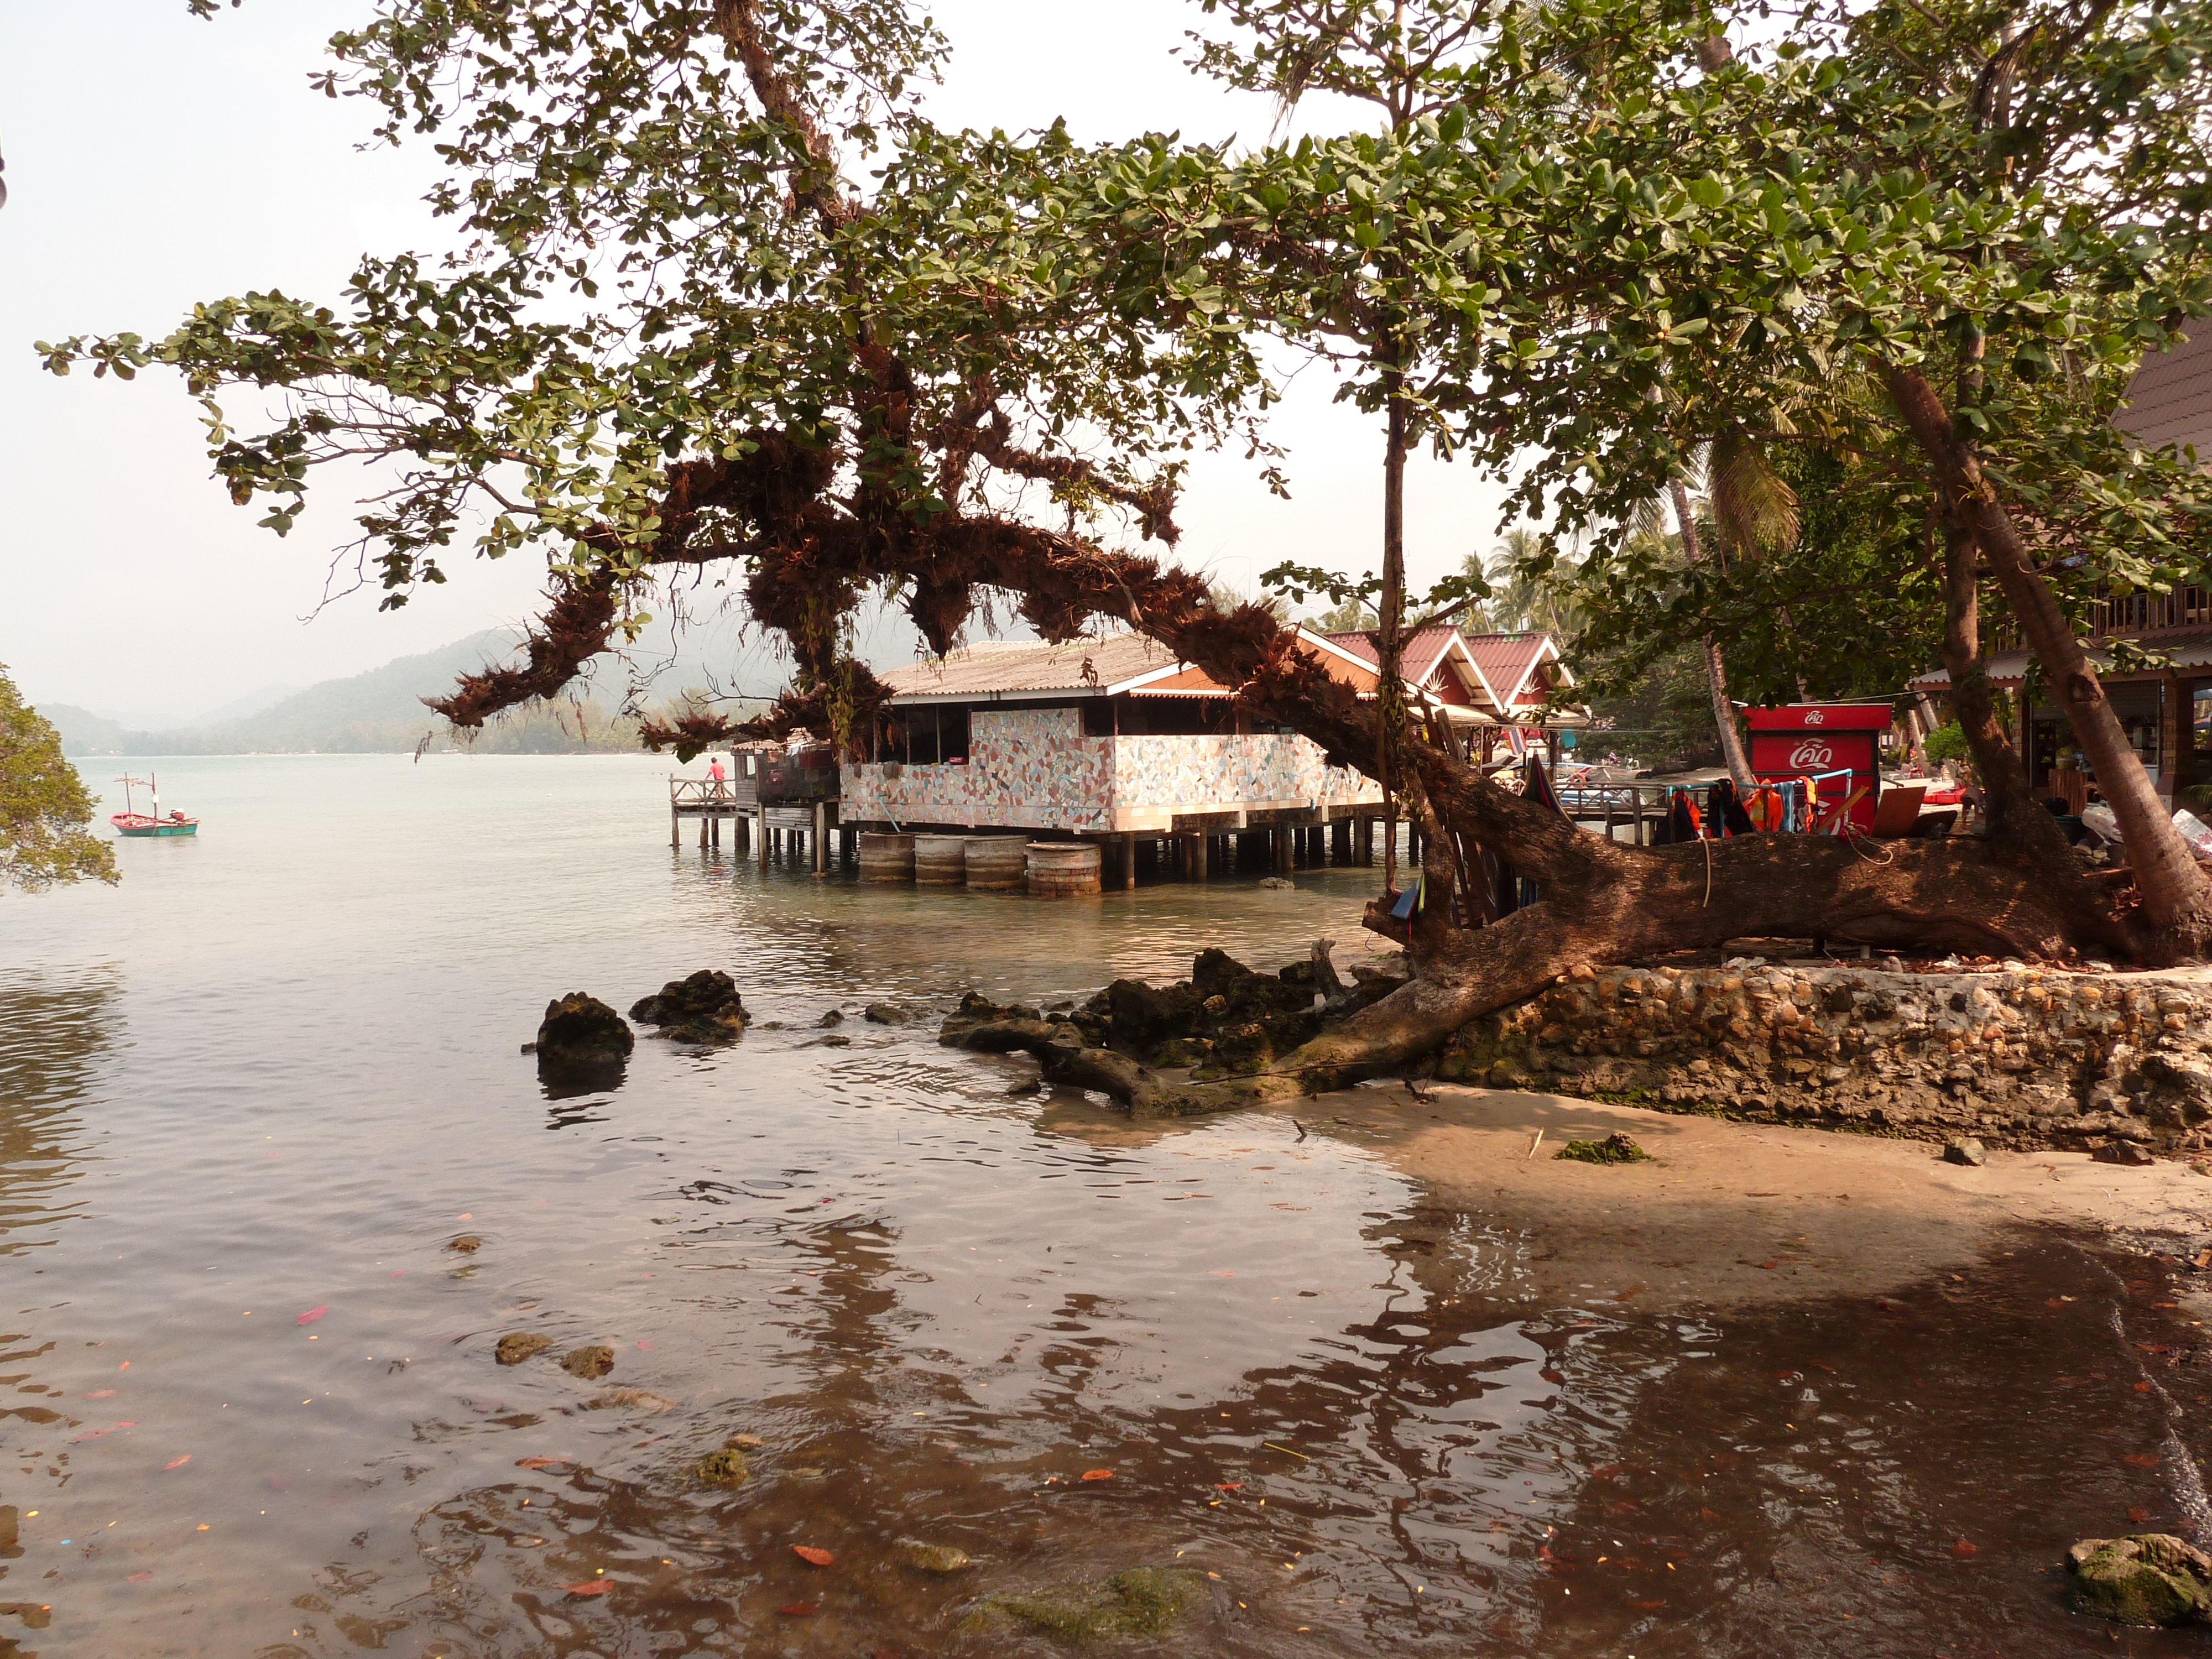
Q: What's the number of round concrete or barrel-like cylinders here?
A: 4